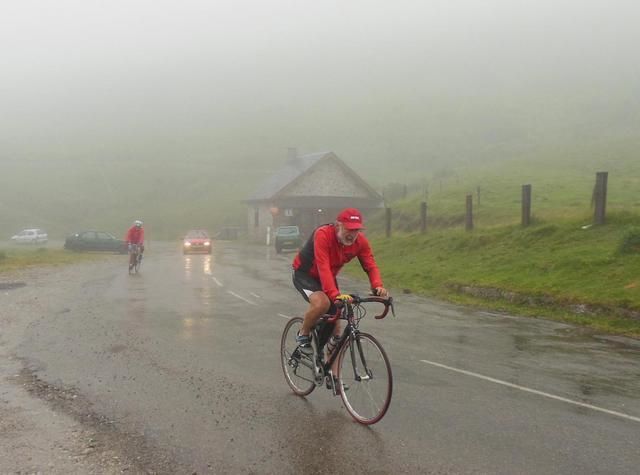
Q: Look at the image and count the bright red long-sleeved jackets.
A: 2